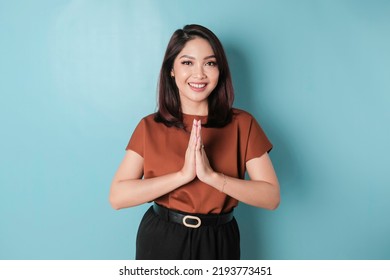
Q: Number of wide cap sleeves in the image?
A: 2